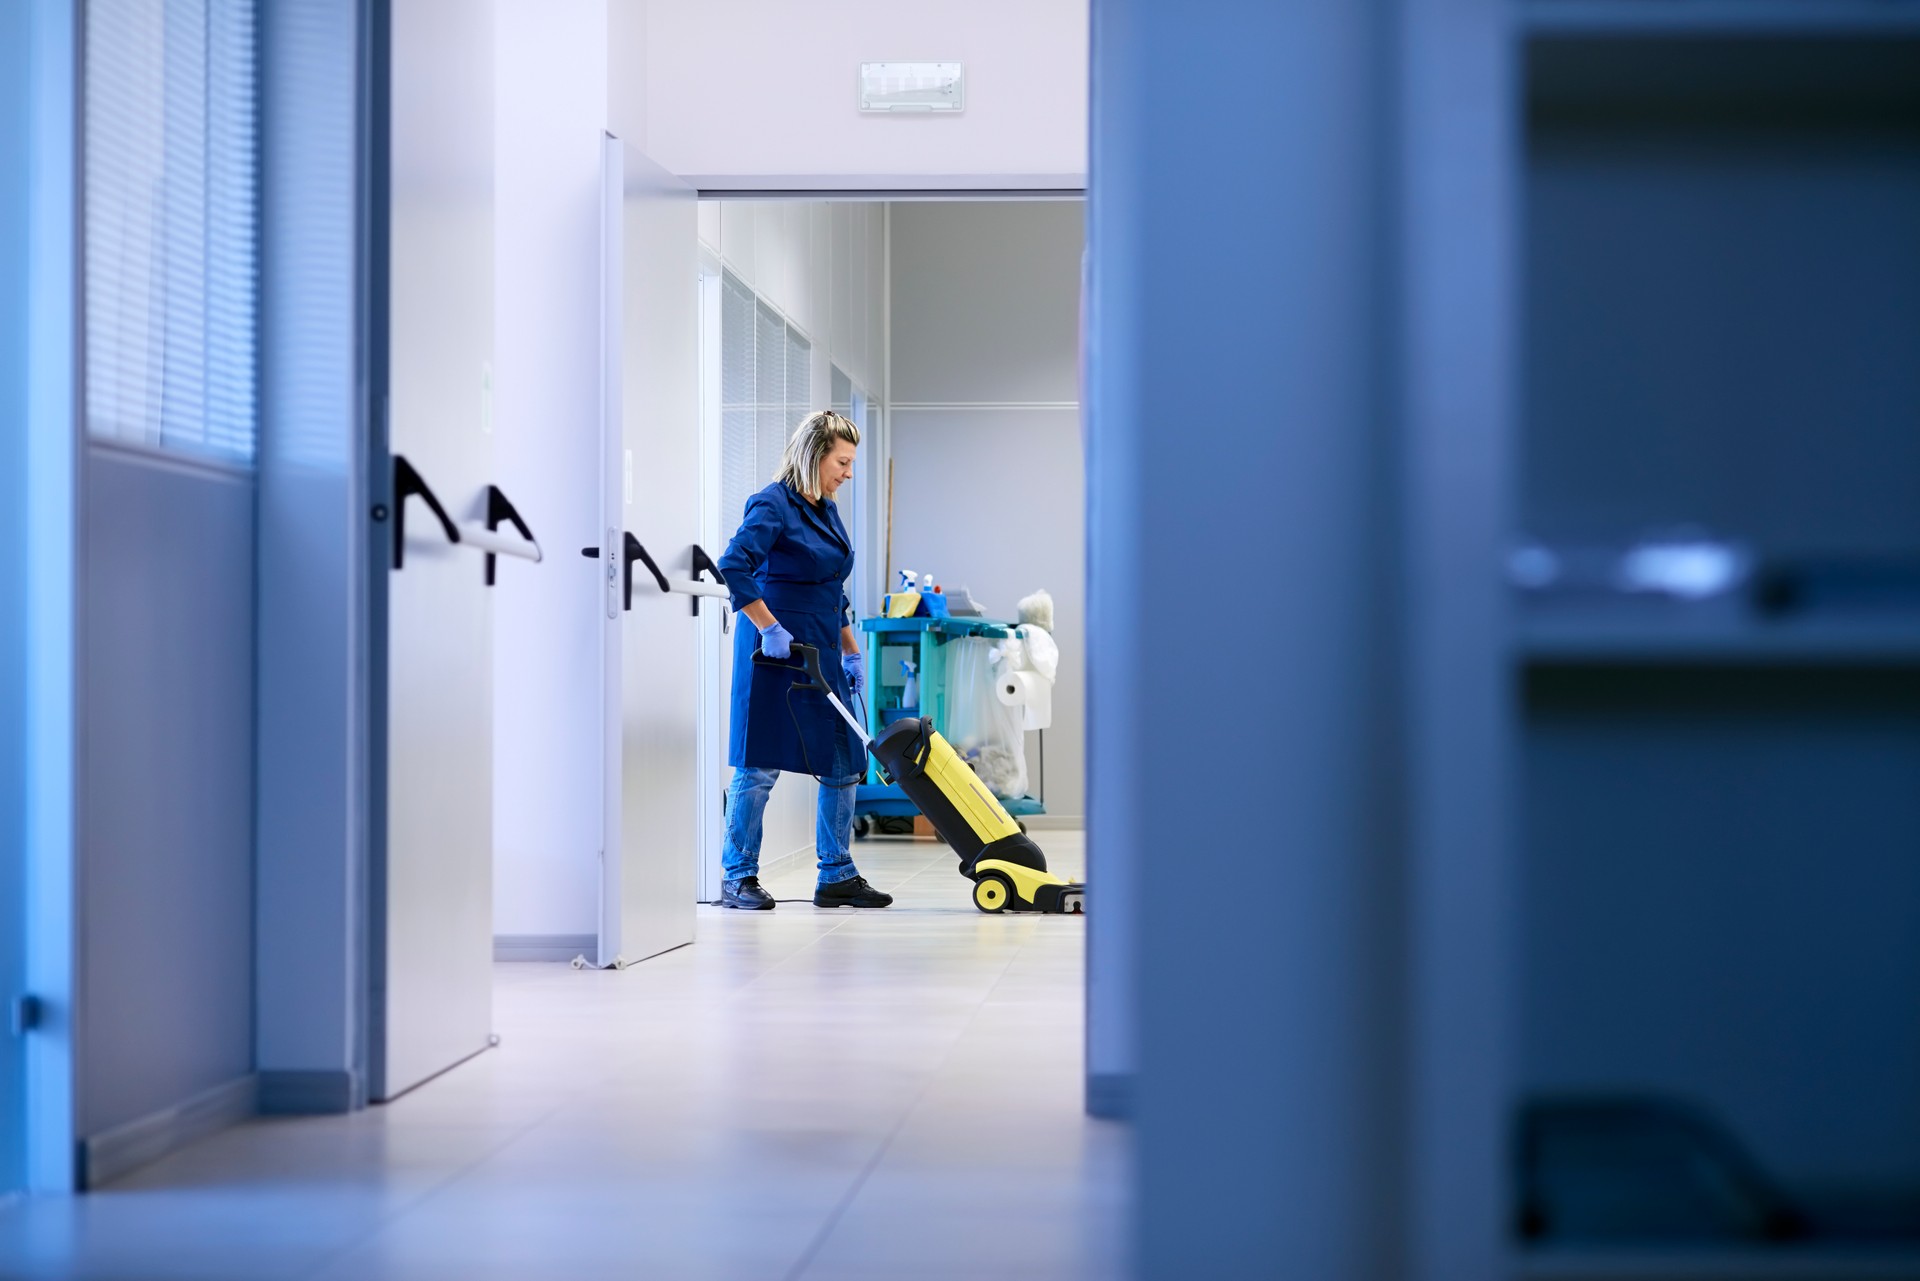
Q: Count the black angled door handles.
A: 4